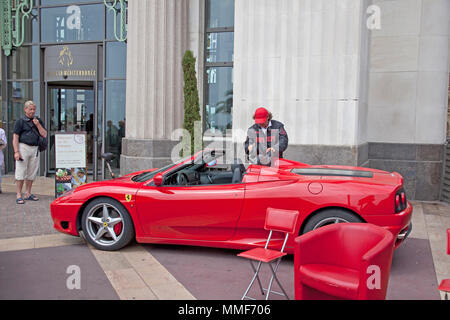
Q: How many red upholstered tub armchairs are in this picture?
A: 1